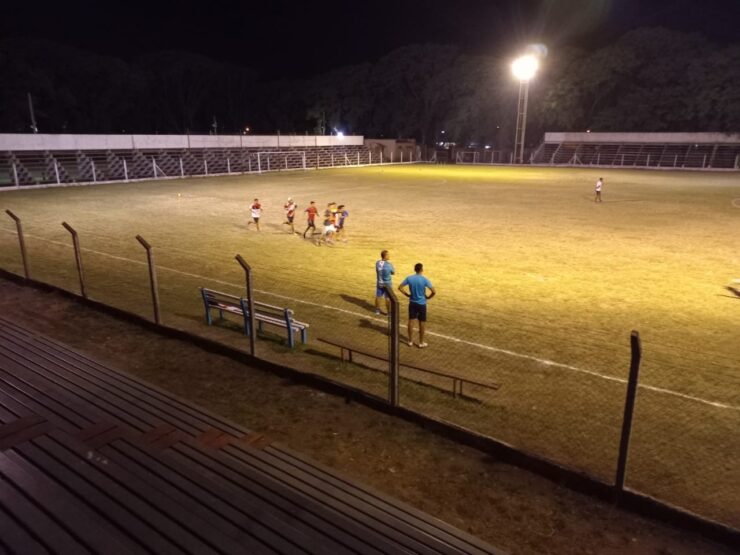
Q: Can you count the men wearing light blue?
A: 2